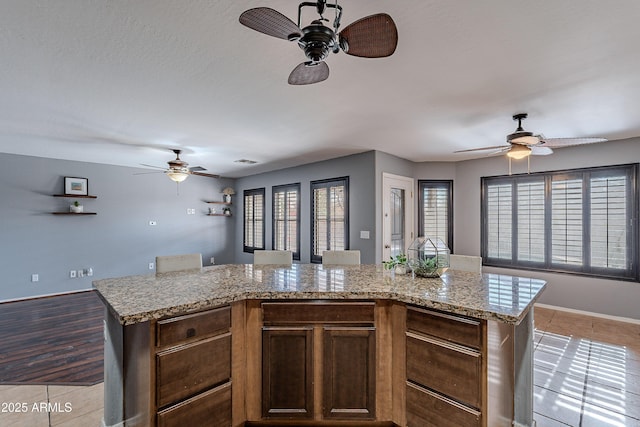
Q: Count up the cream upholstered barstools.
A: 4